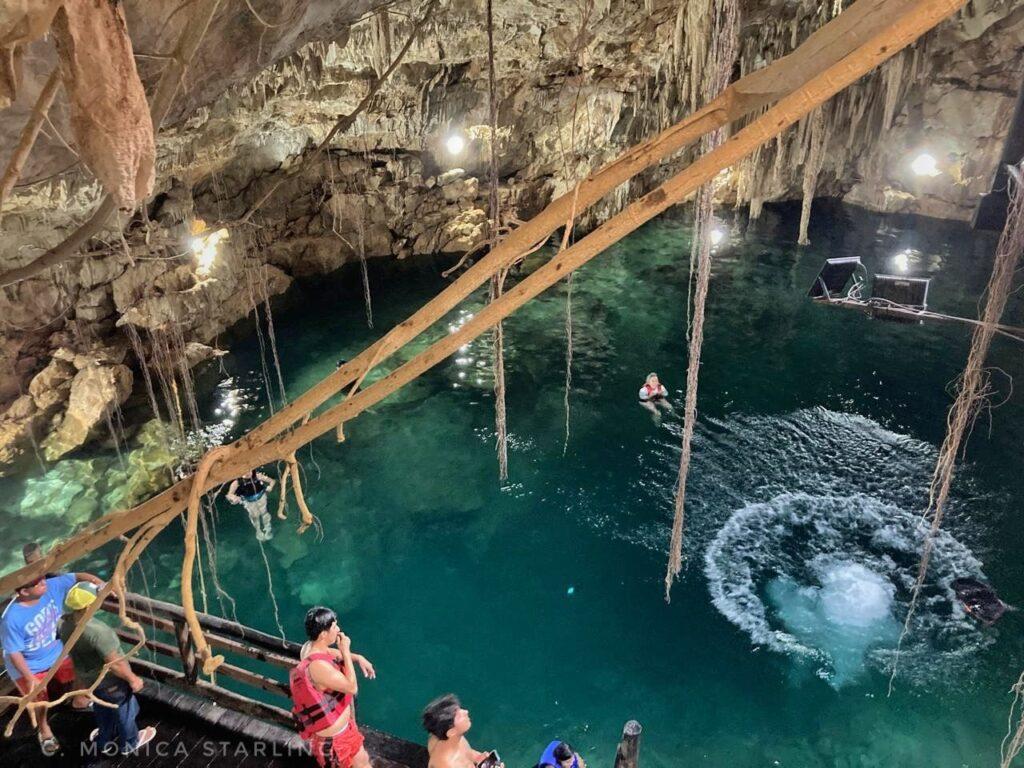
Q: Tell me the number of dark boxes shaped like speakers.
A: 2